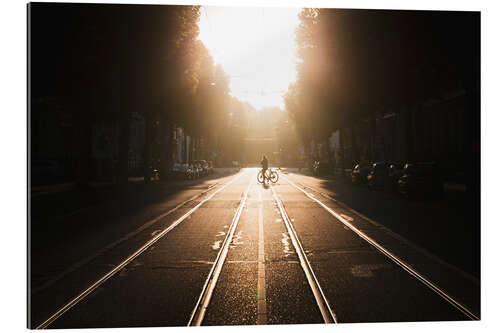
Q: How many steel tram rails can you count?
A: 4